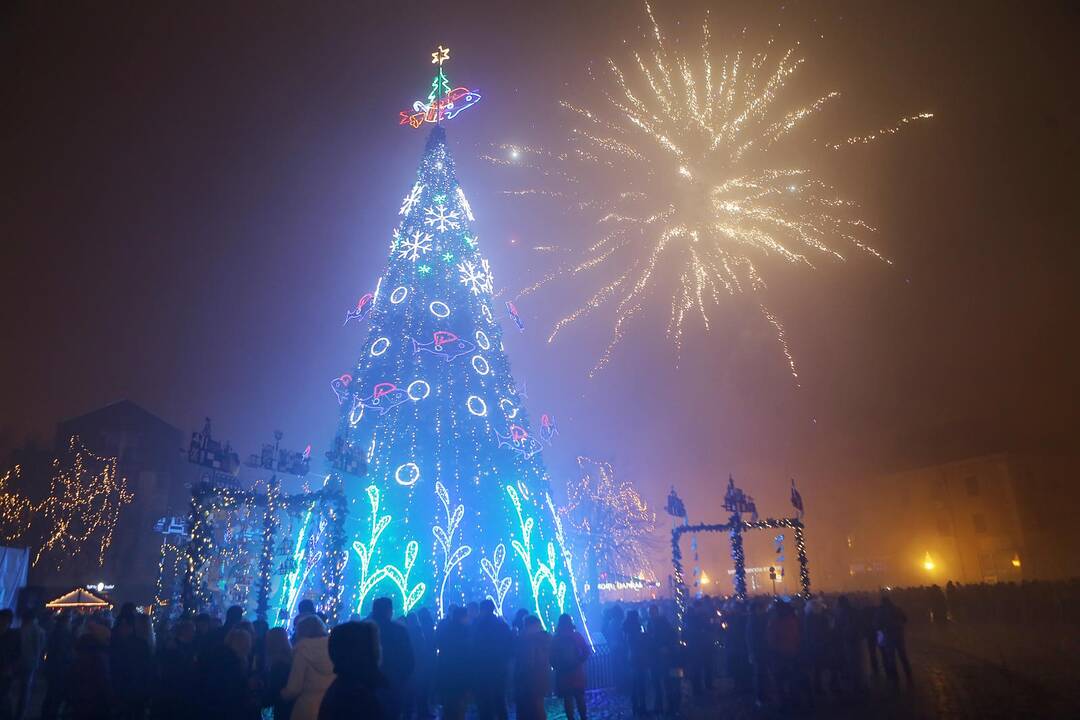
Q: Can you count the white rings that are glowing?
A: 11